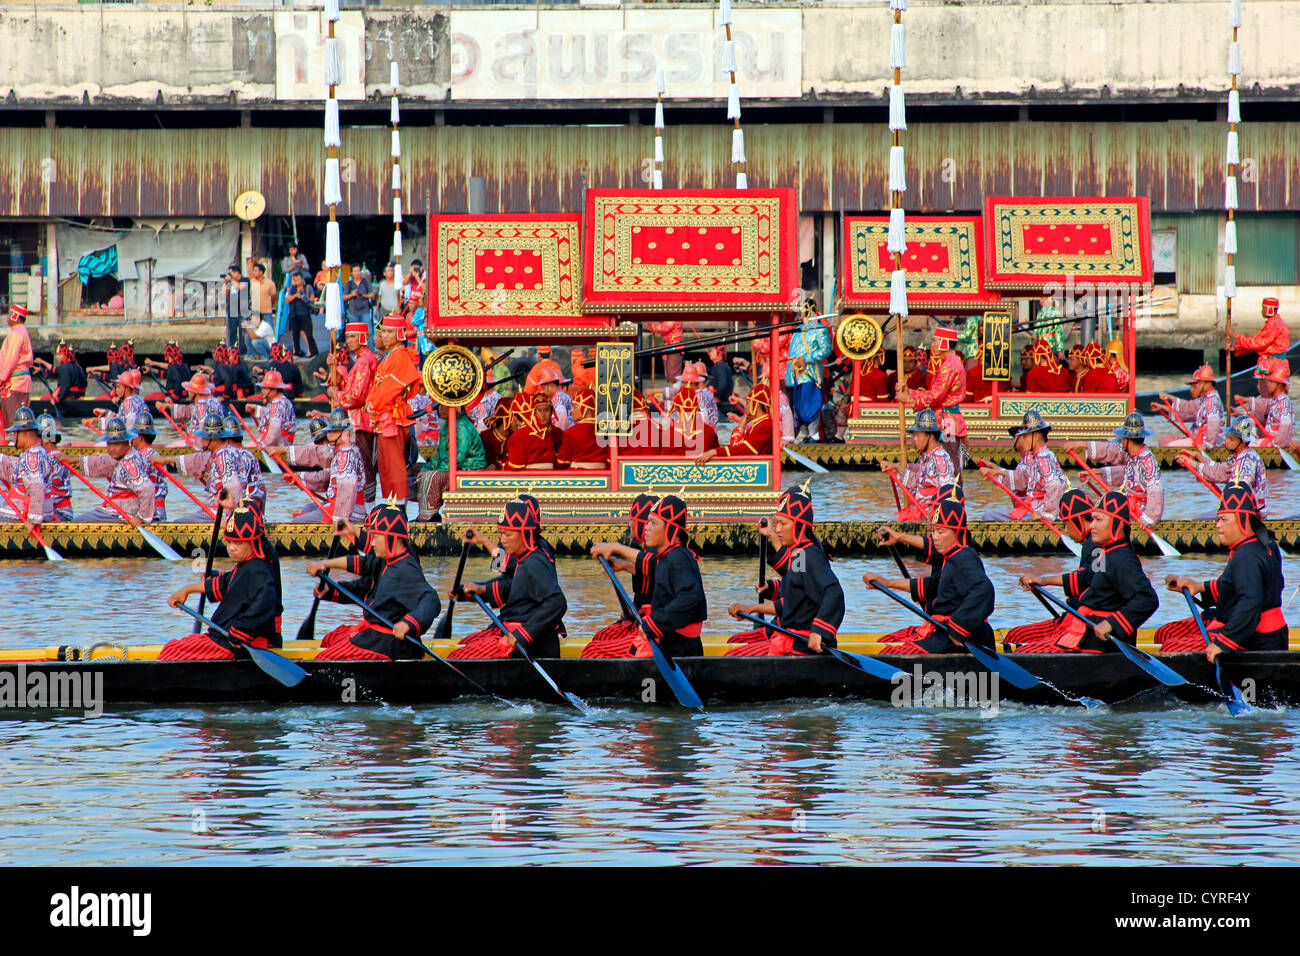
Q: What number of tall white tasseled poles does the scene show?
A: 6